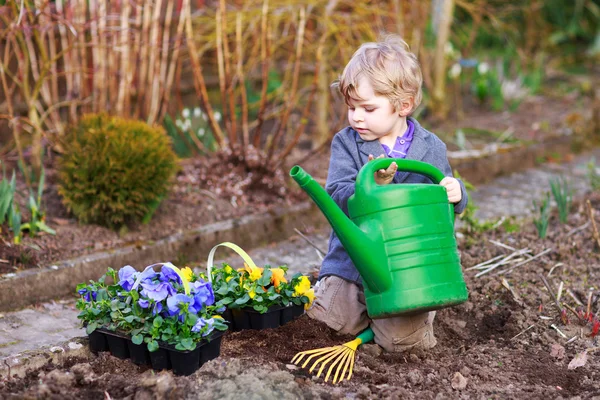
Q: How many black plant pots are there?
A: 2